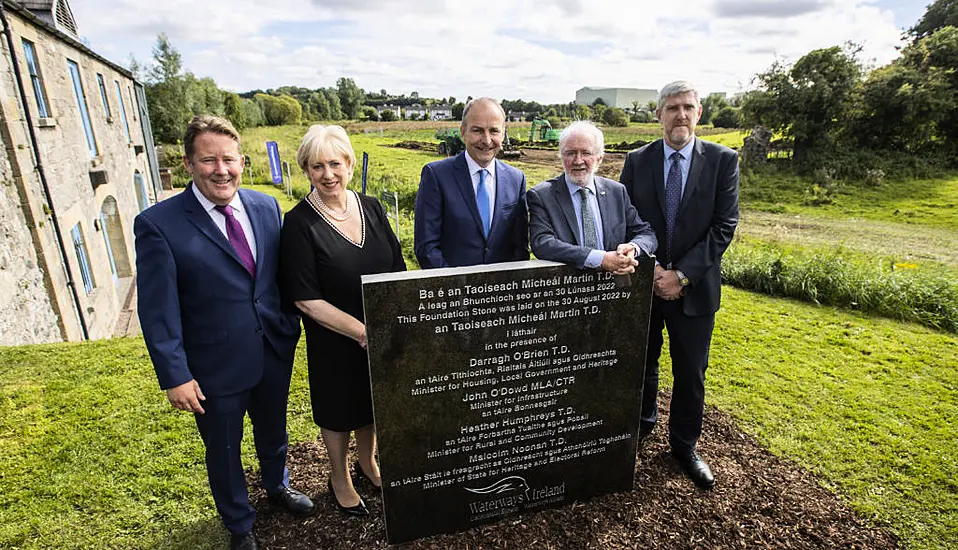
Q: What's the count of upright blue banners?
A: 2